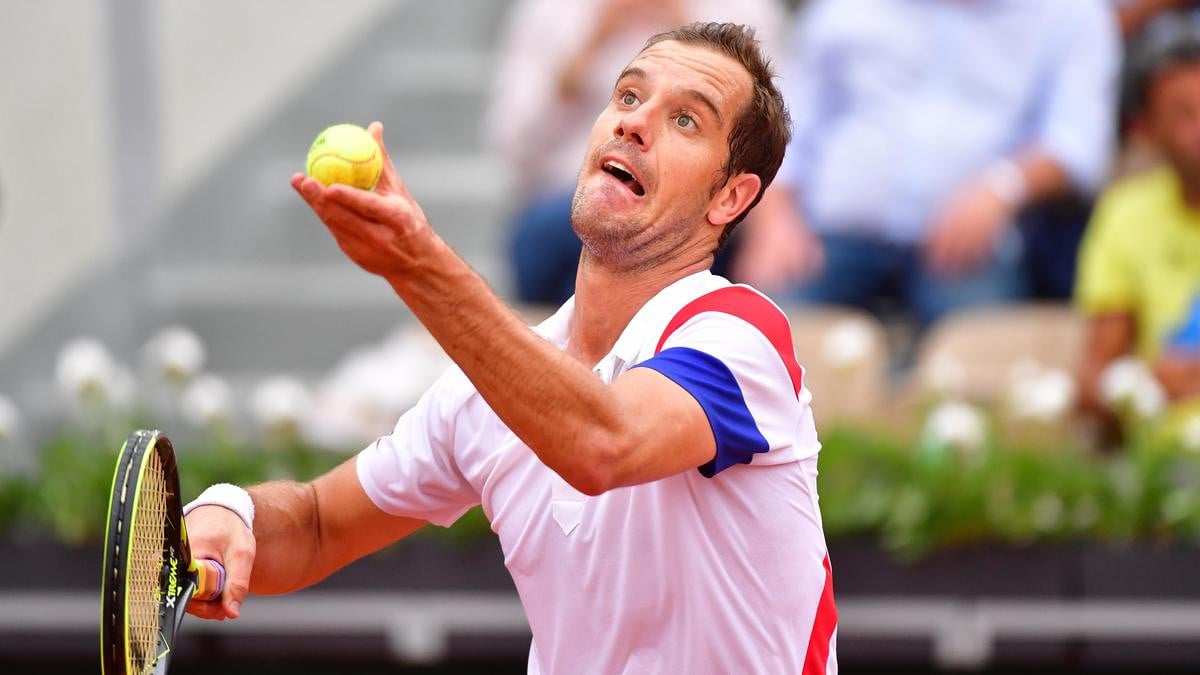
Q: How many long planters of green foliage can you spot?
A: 1